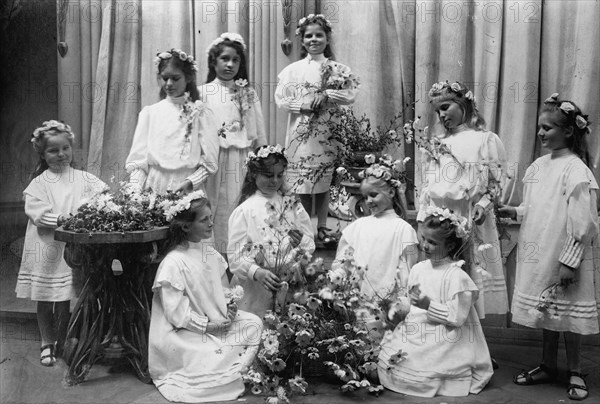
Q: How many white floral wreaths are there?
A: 10